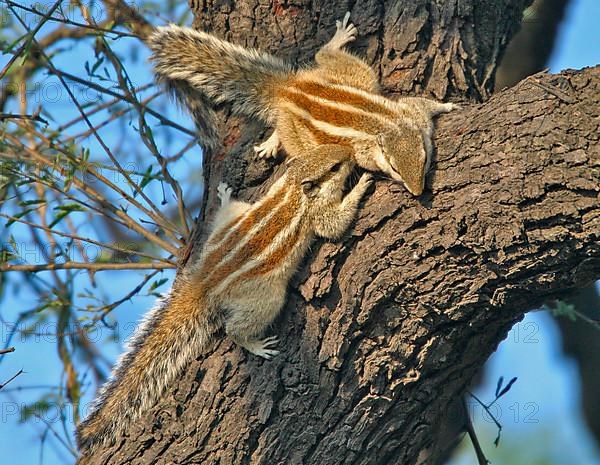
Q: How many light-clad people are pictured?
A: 0